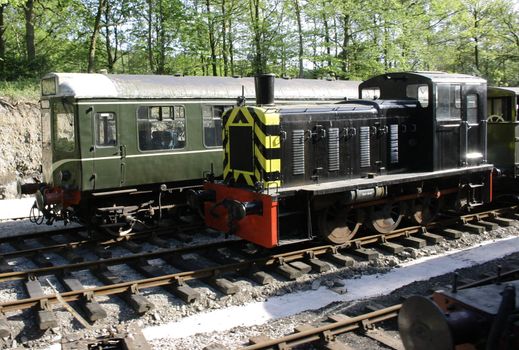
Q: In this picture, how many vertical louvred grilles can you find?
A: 4